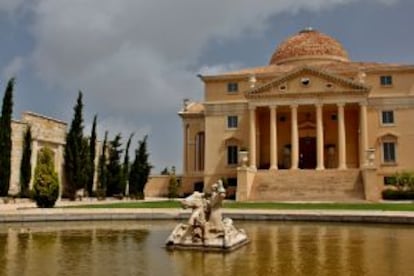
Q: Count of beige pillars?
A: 6